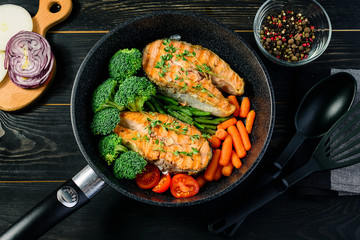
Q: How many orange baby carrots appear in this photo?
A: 14